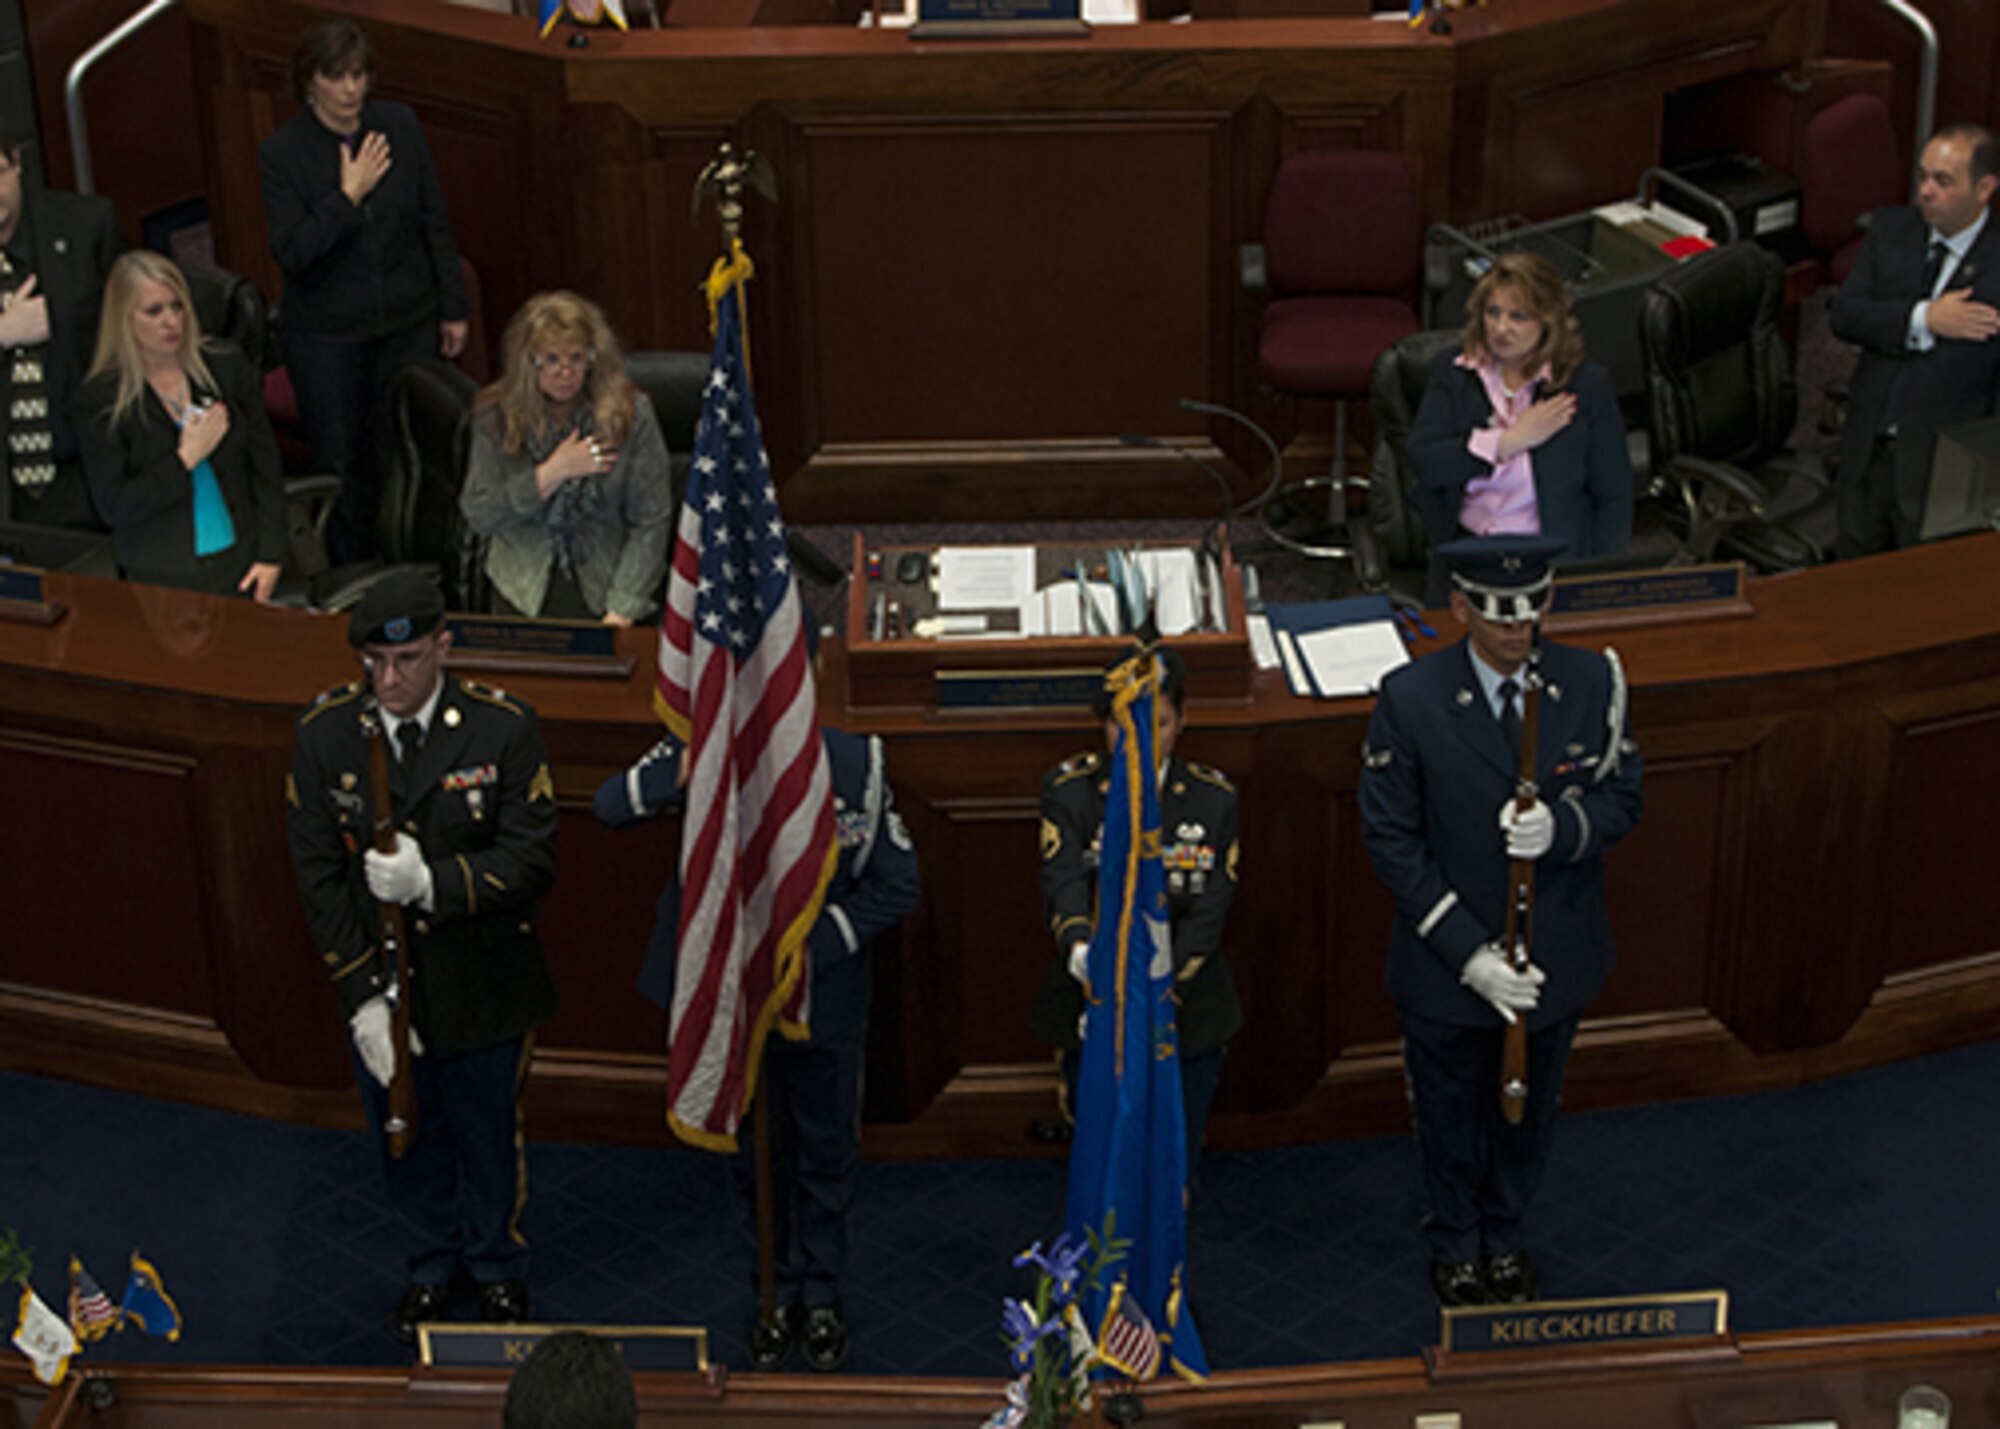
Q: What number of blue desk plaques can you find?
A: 7